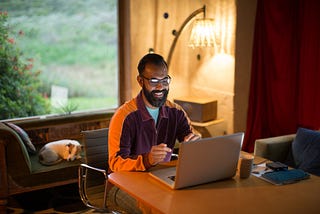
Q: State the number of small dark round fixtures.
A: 4